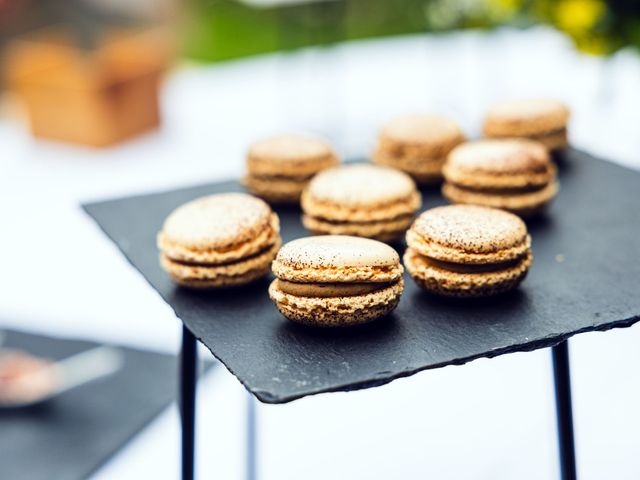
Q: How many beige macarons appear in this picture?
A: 8